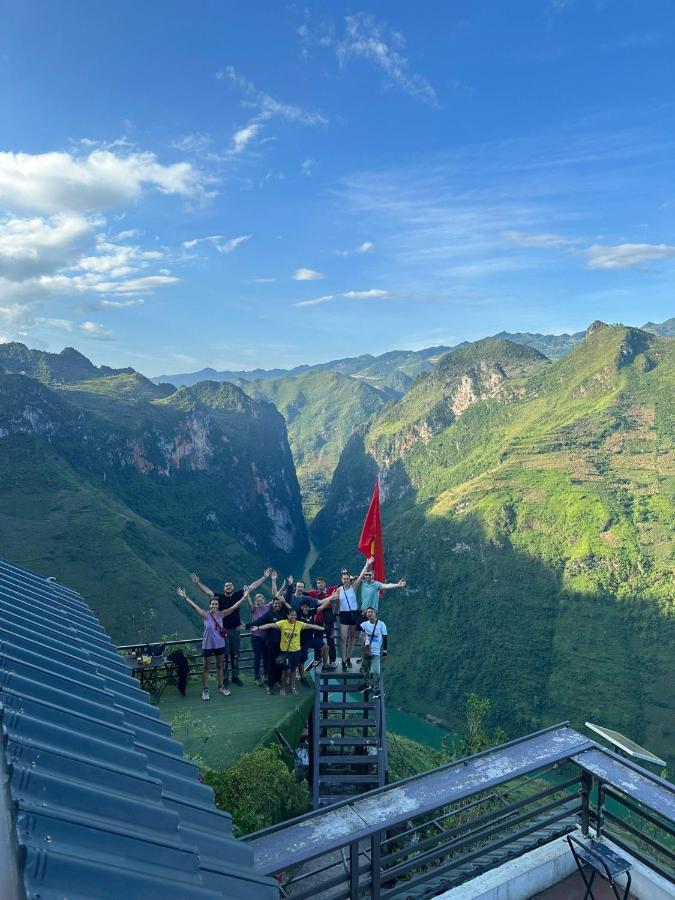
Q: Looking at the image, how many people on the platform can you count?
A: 11